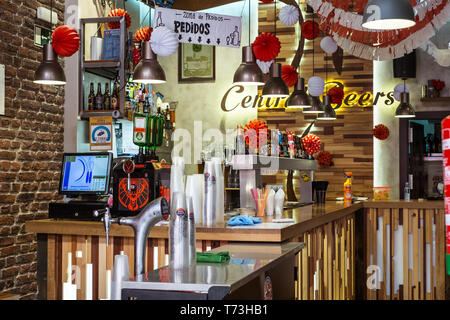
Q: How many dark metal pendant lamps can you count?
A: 9